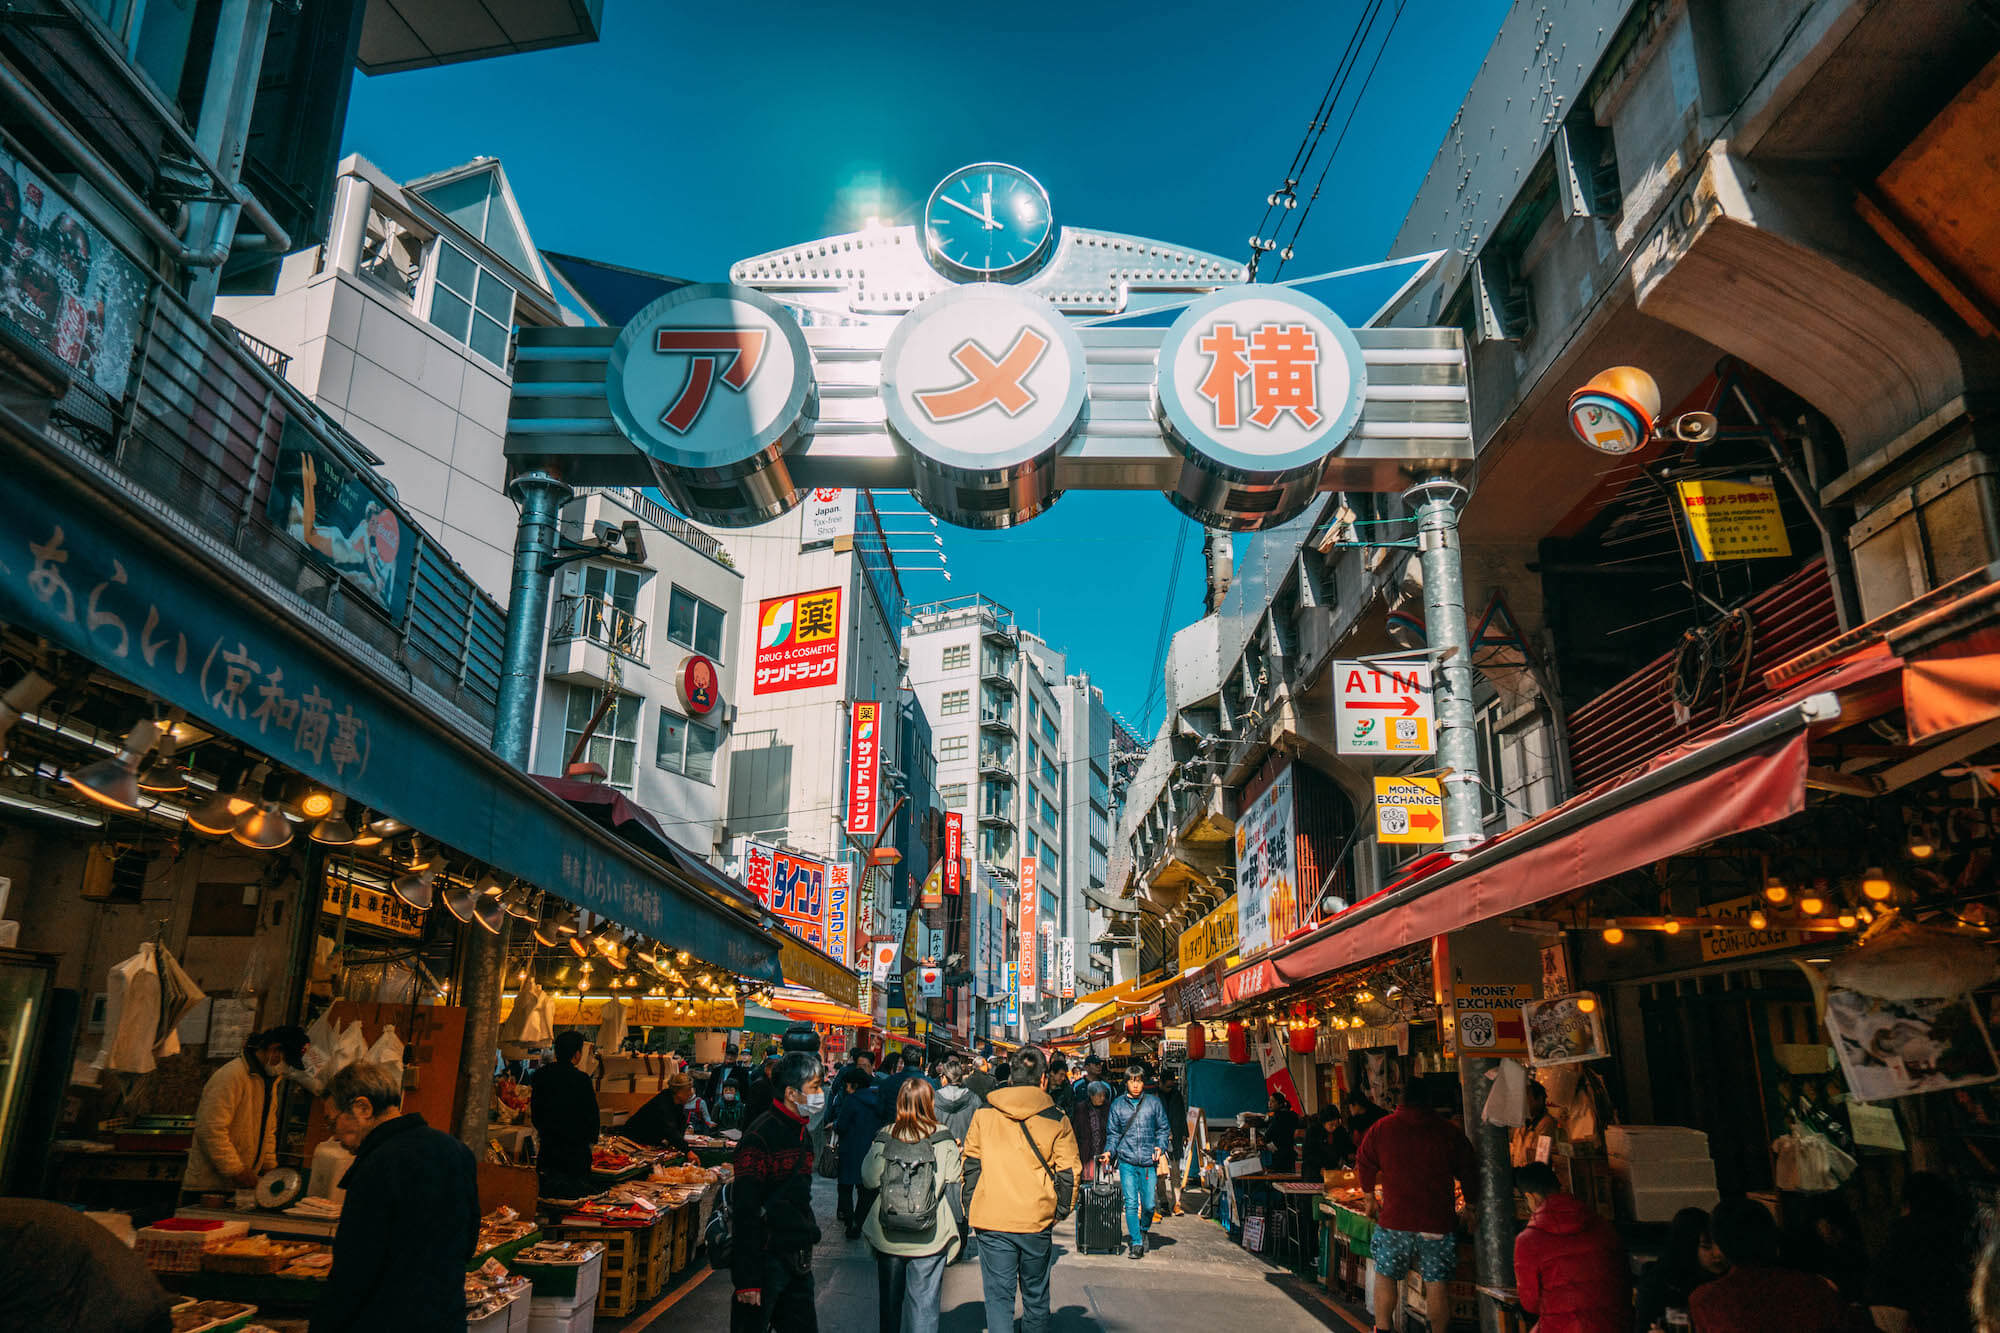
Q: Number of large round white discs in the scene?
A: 3